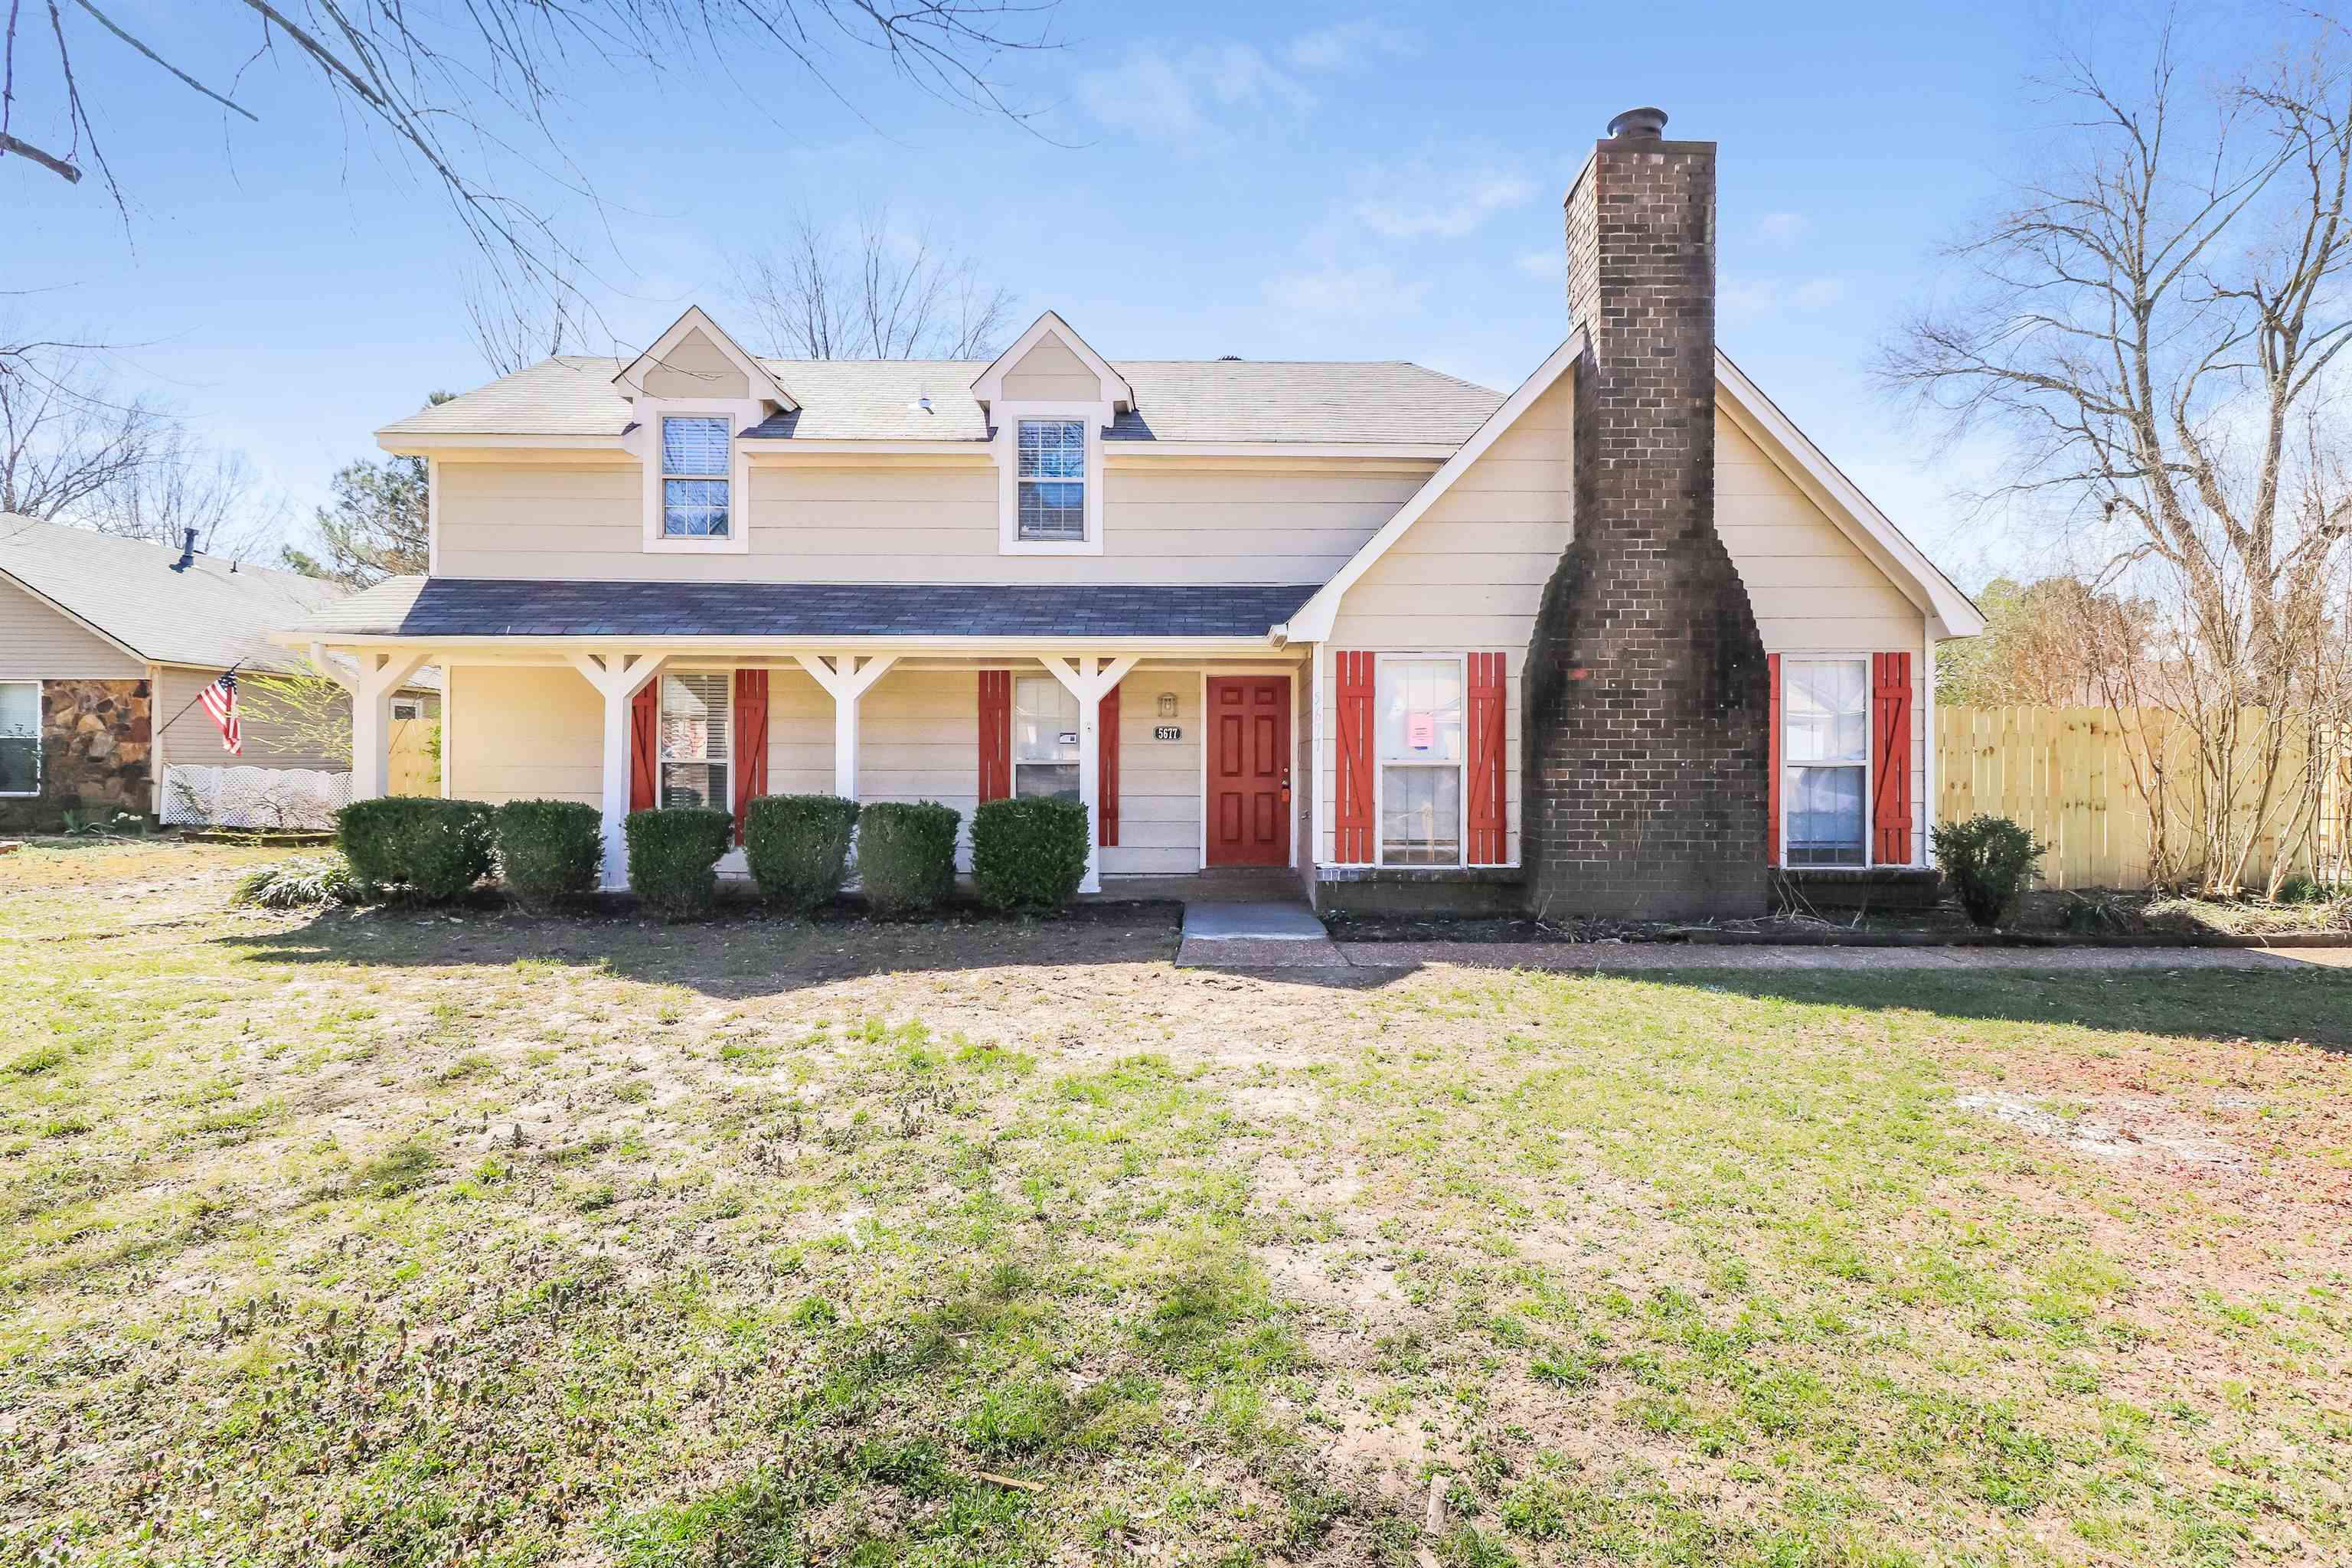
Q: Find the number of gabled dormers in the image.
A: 2